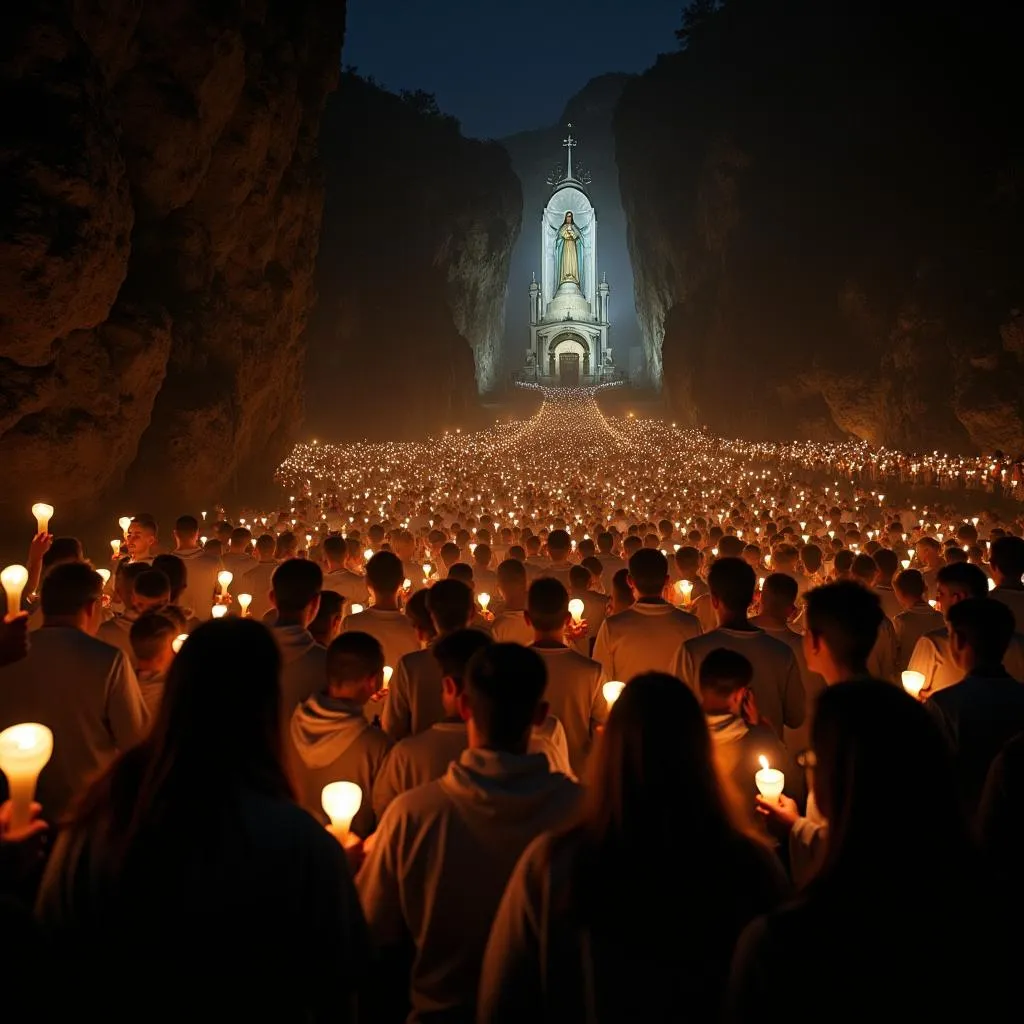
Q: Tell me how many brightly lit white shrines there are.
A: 1